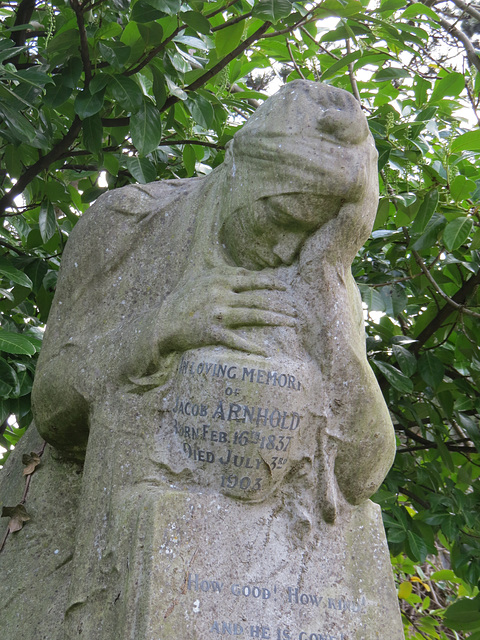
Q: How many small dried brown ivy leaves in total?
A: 2